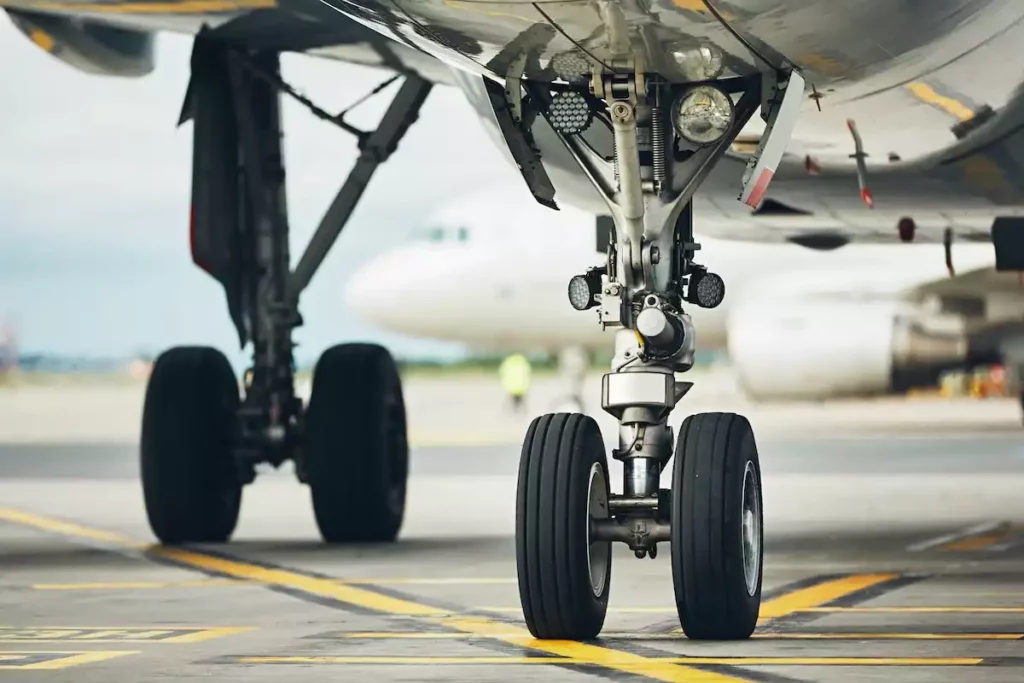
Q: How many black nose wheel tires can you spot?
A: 2